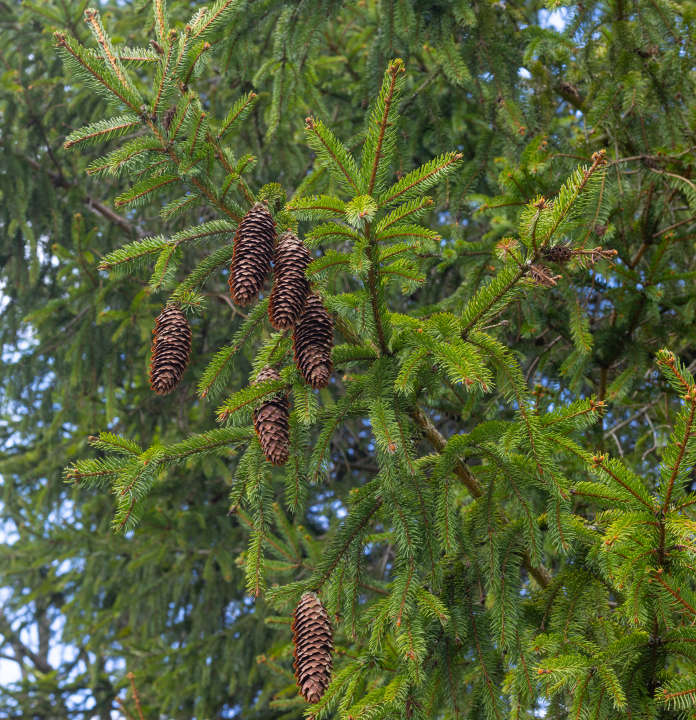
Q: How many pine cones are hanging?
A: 6